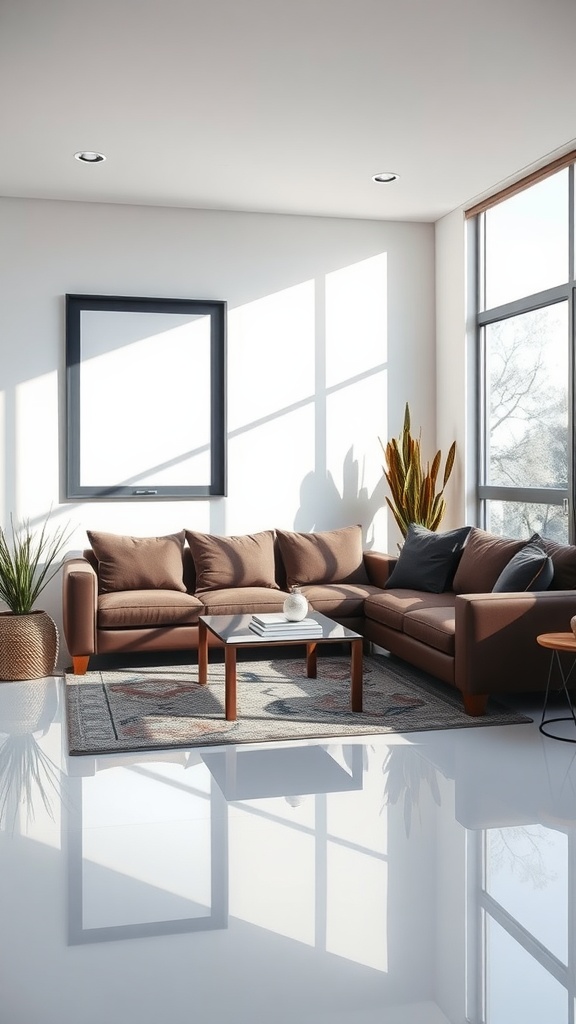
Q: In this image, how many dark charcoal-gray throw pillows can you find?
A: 2